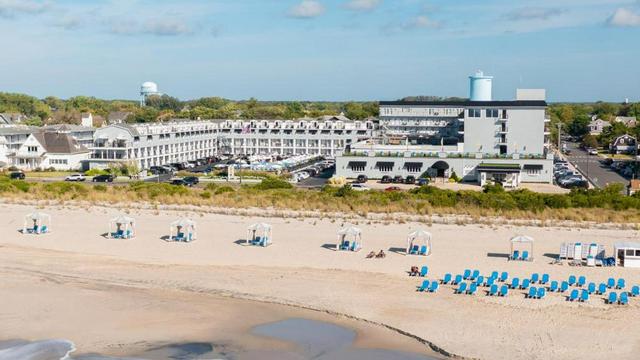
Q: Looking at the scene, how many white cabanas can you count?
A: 7